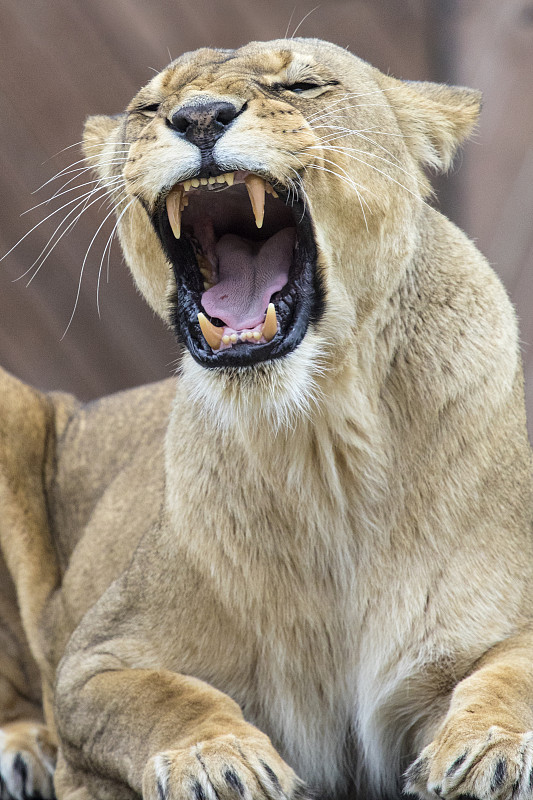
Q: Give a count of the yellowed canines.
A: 4